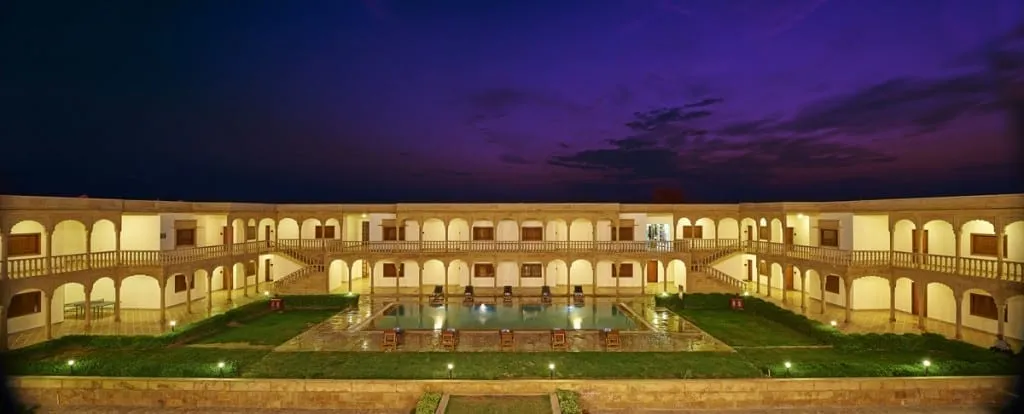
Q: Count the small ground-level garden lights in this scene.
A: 12